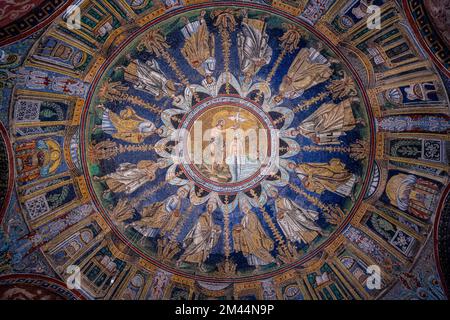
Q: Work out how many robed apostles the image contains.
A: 12